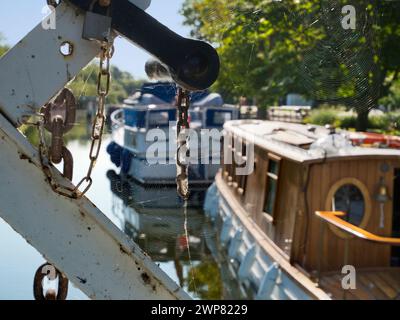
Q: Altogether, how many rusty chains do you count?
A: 3